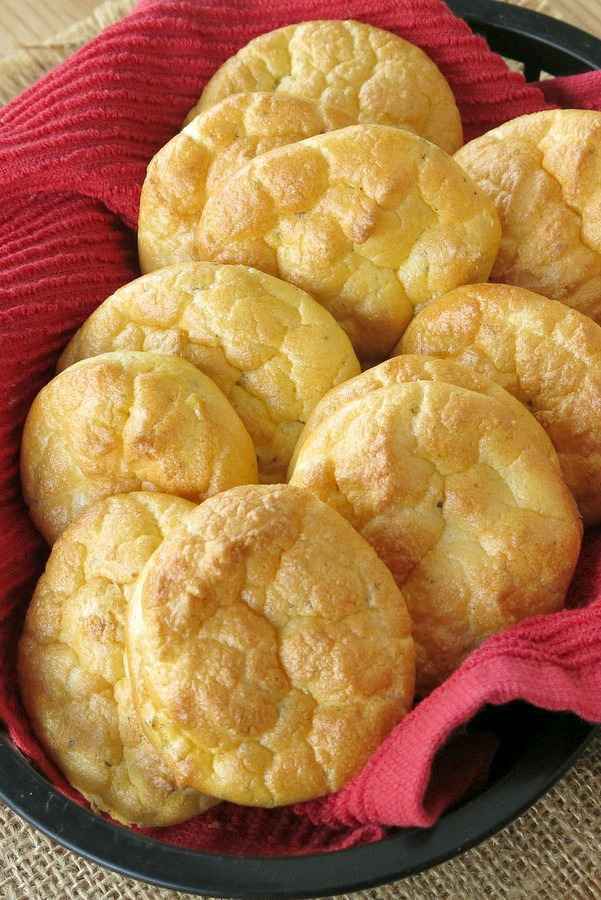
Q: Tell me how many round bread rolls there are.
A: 11